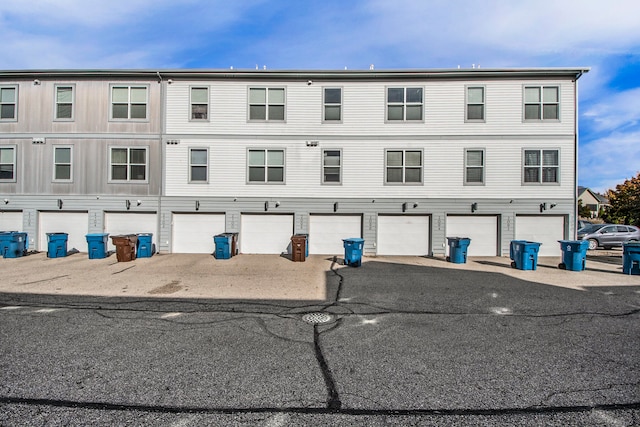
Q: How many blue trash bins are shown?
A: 12